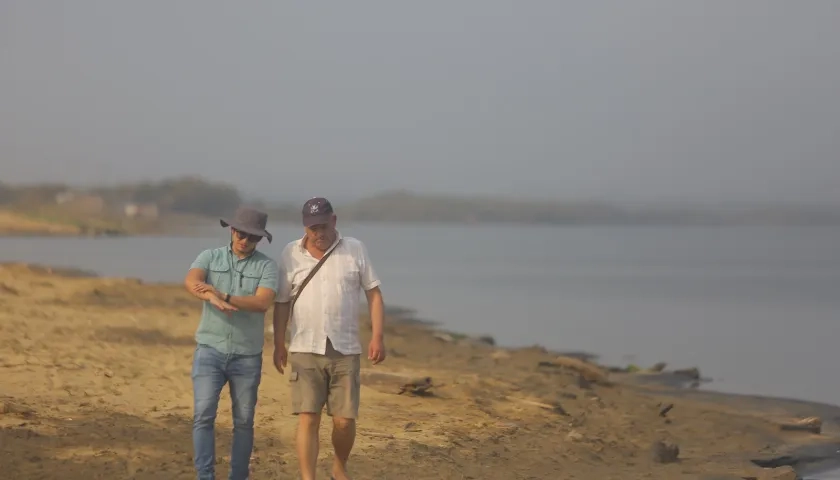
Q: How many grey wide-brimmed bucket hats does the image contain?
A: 1